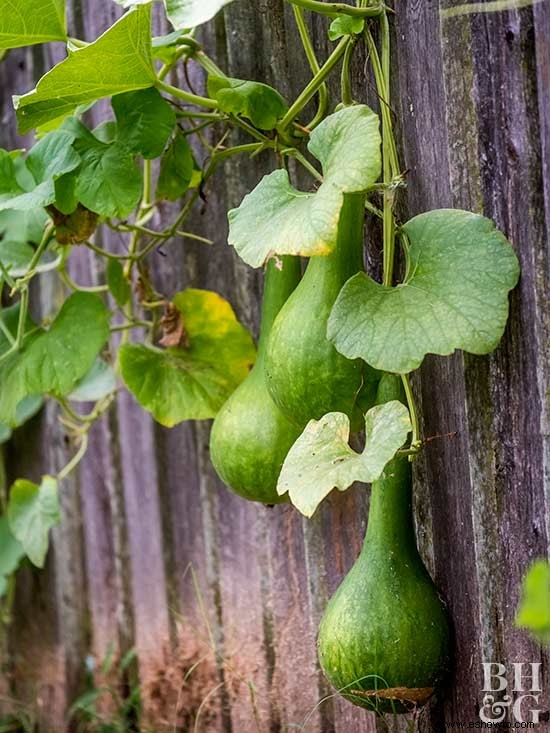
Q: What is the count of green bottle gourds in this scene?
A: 3